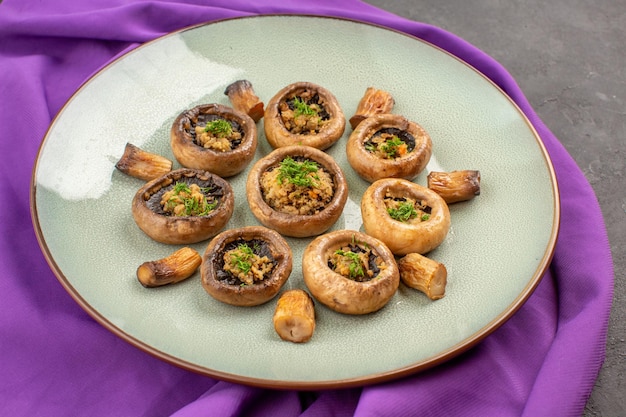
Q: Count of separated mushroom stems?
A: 7